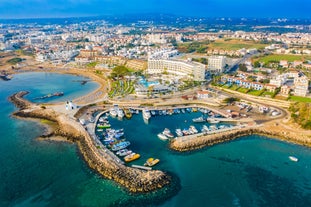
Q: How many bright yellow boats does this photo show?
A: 2